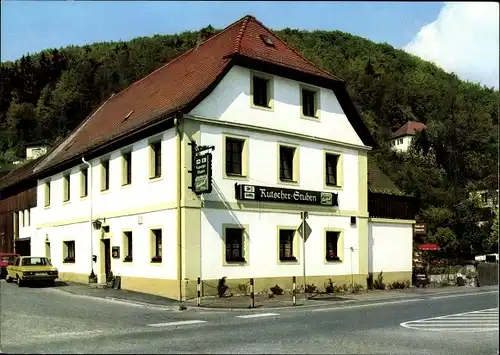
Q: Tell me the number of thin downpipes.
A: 2